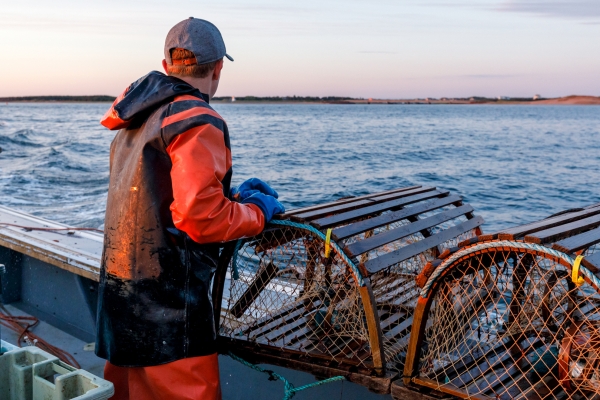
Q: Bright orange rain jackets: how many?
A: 1